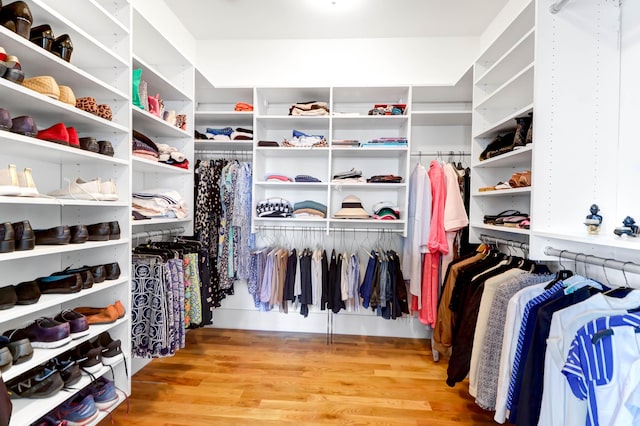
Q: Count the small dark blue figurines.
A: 2